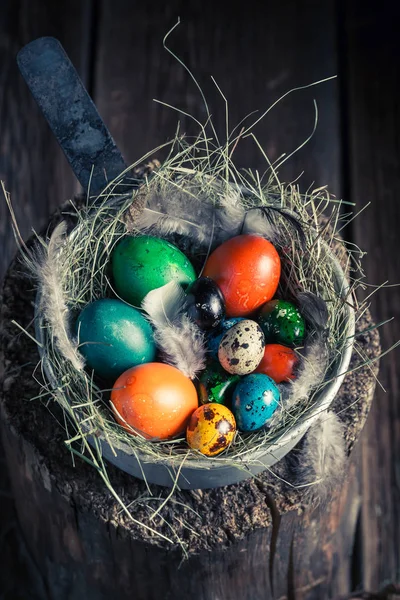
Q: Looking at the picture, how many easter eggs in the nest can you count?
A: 12